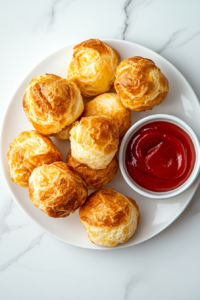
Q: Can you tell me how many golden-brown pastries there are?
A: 9